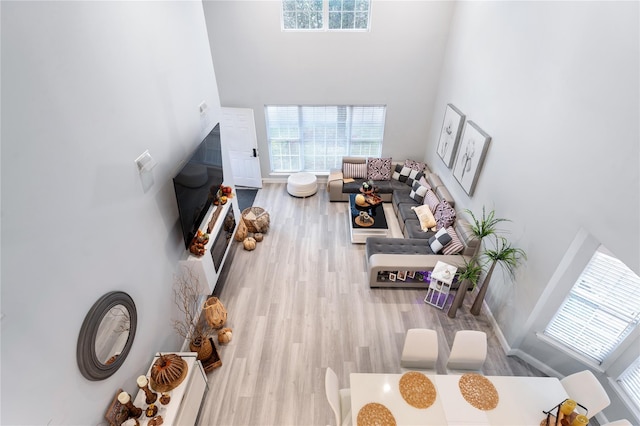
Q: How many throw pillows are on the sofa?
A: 12